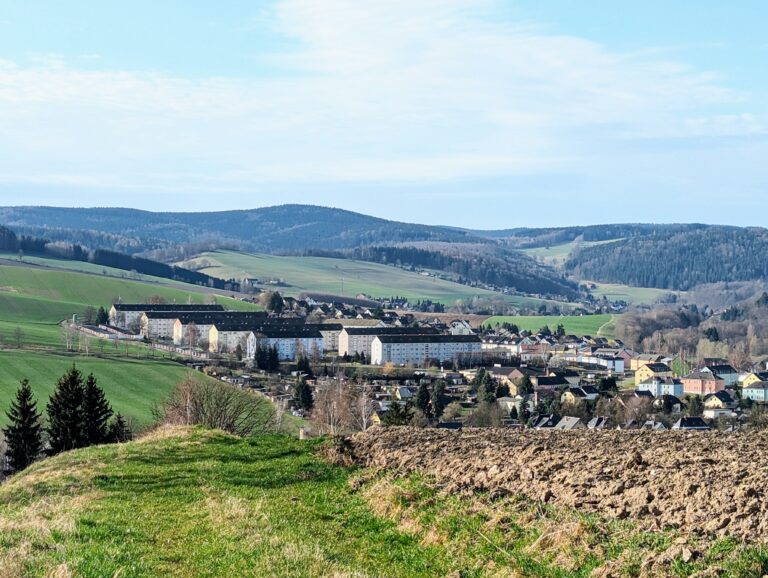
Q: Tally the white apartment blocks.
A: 7